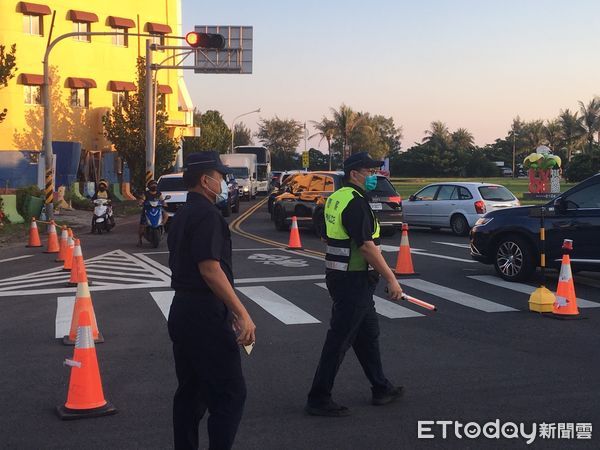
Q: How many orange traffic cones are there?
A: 10